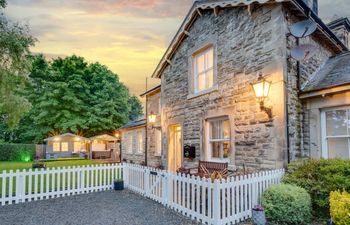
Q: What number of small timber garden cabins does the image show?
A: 2